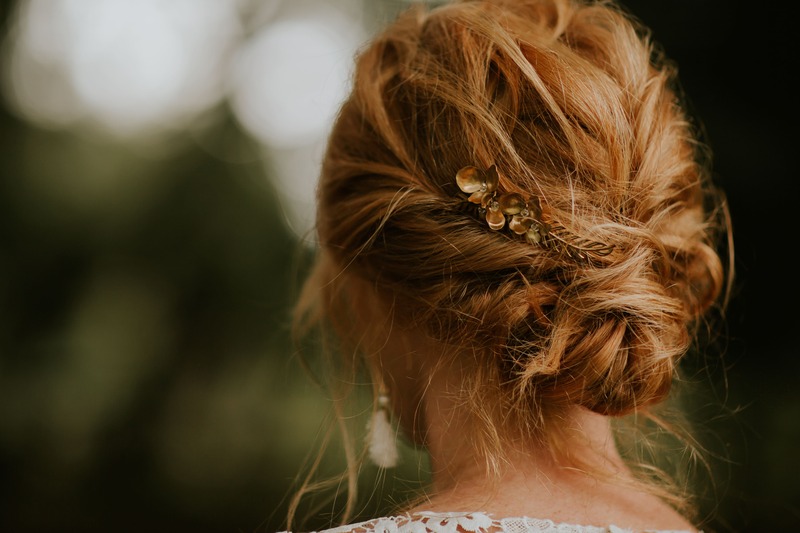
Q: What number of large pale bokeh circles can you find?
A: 2